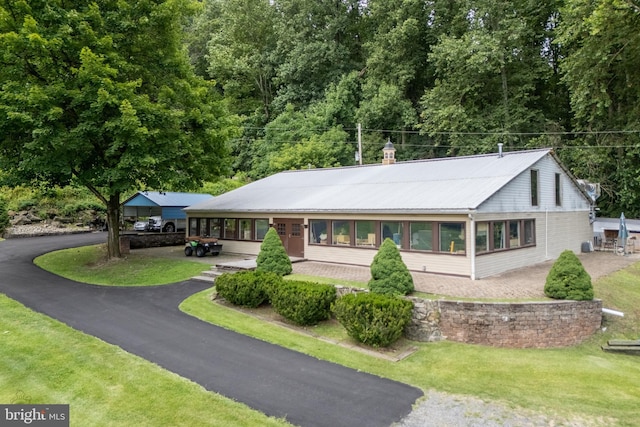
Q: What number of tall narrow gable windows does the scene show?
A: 2